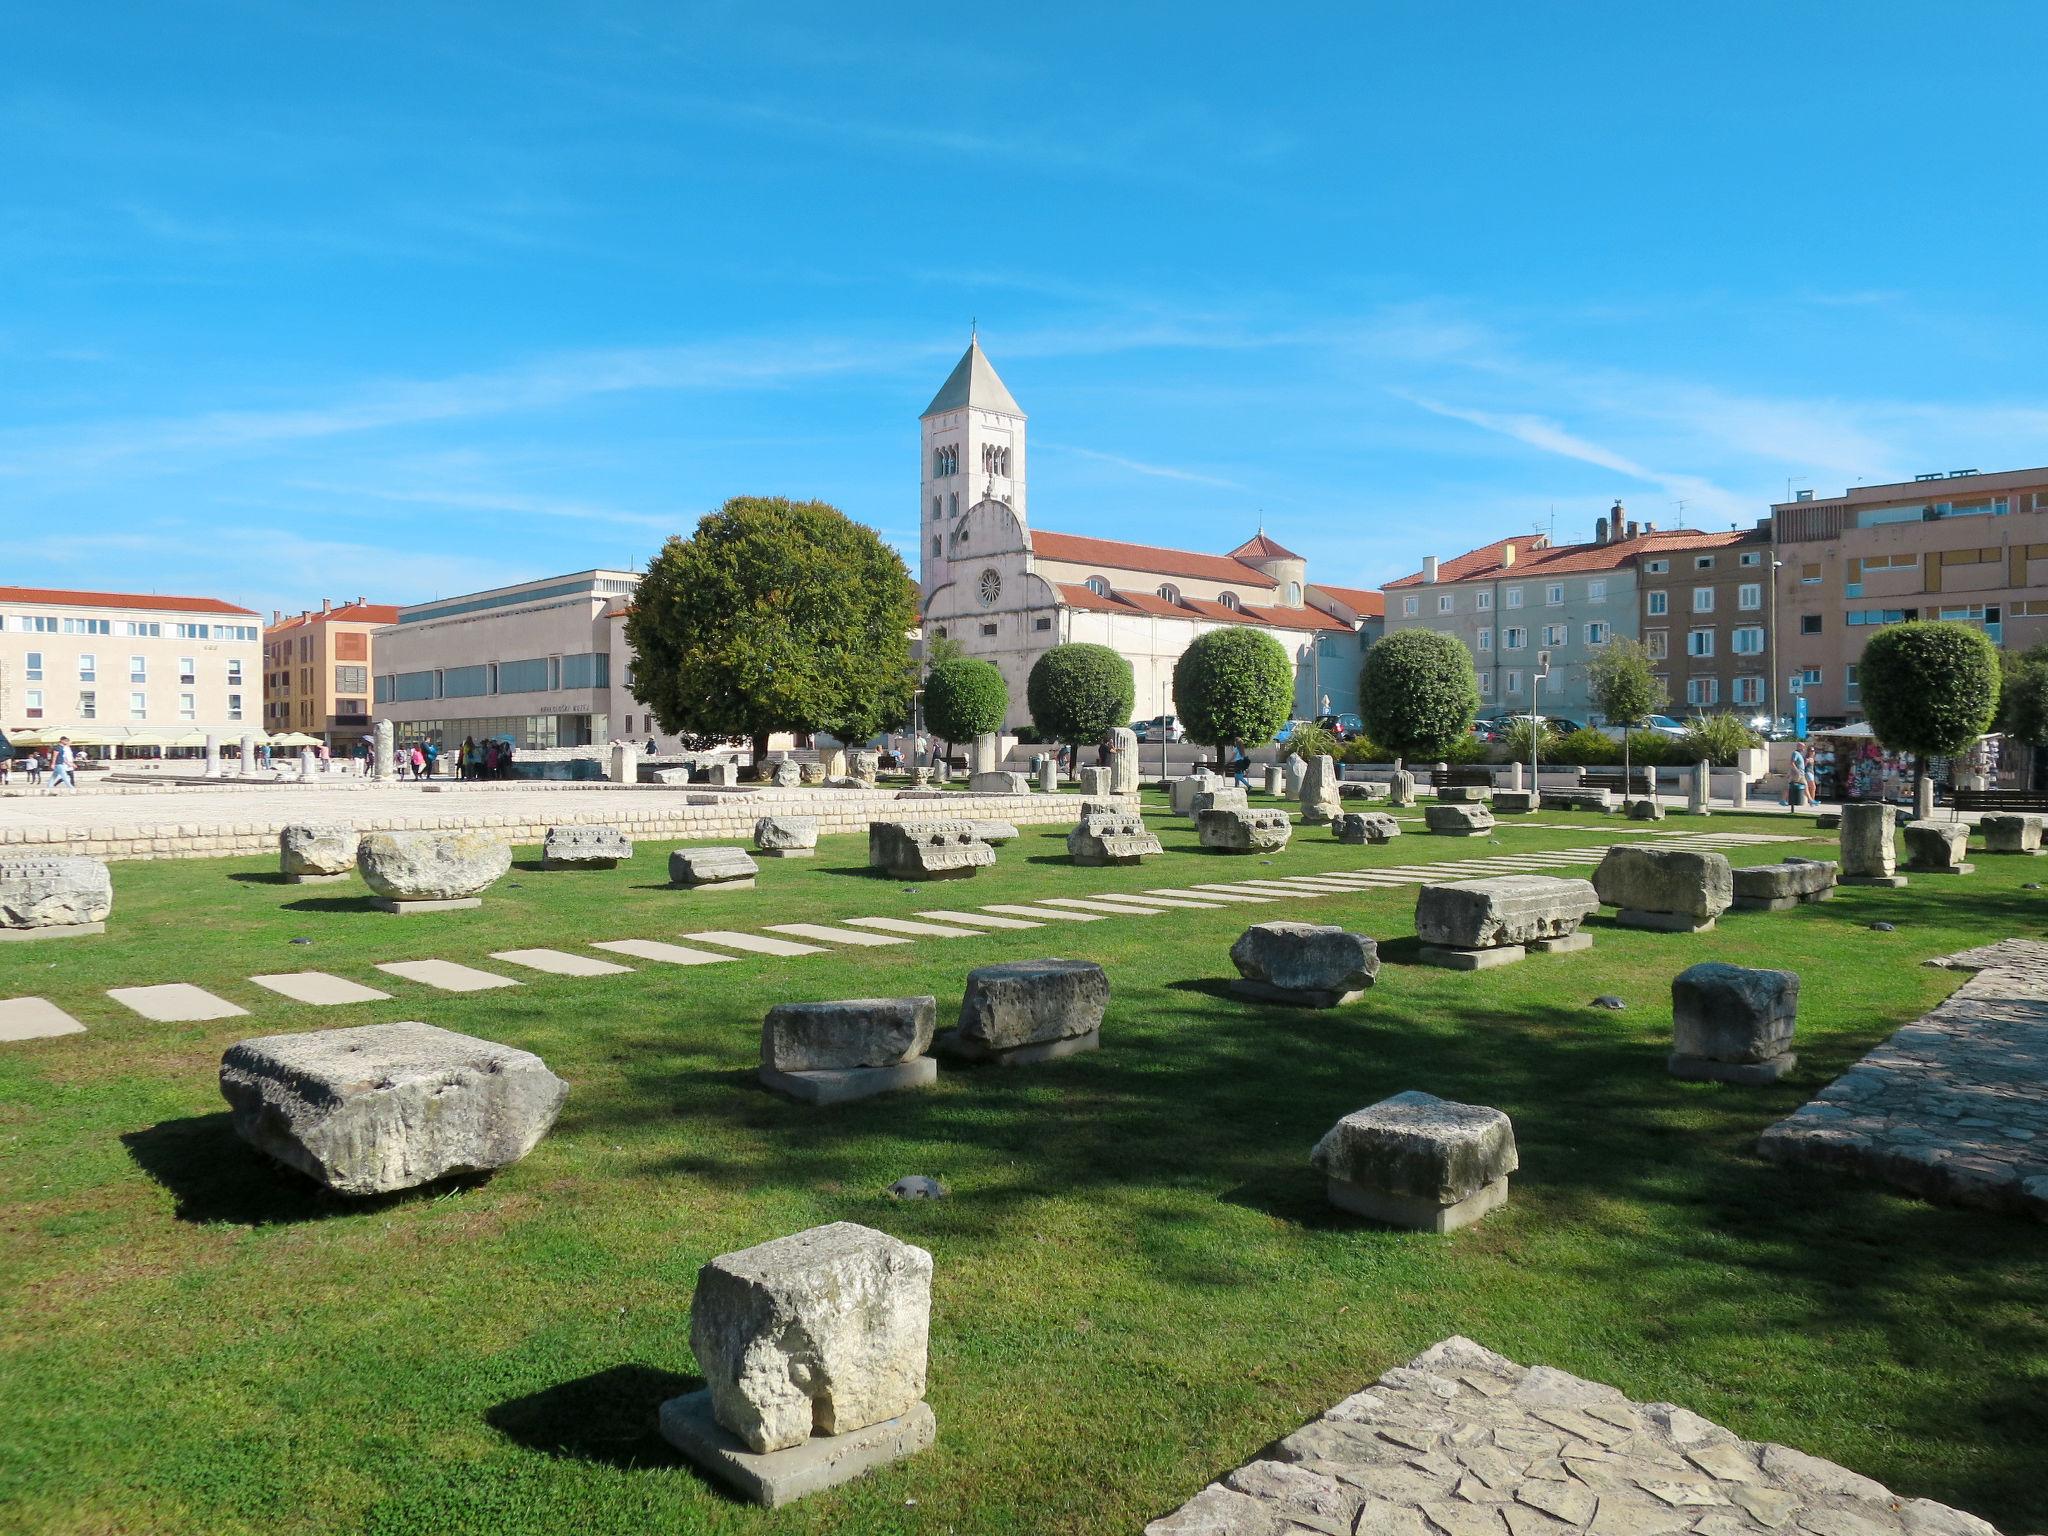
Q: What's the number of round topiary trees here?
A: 5